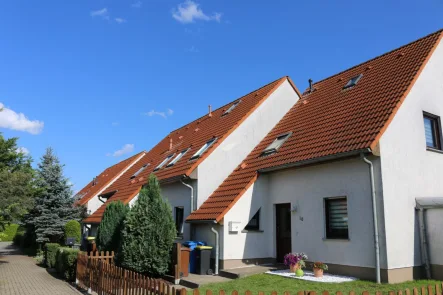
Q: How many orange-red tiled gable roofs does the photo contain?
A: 3